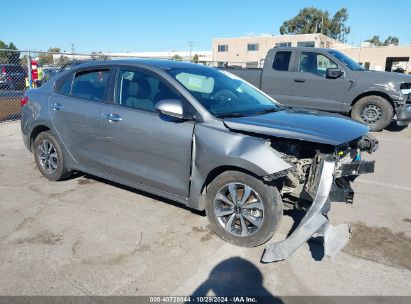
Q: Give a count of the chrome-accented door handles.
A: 2